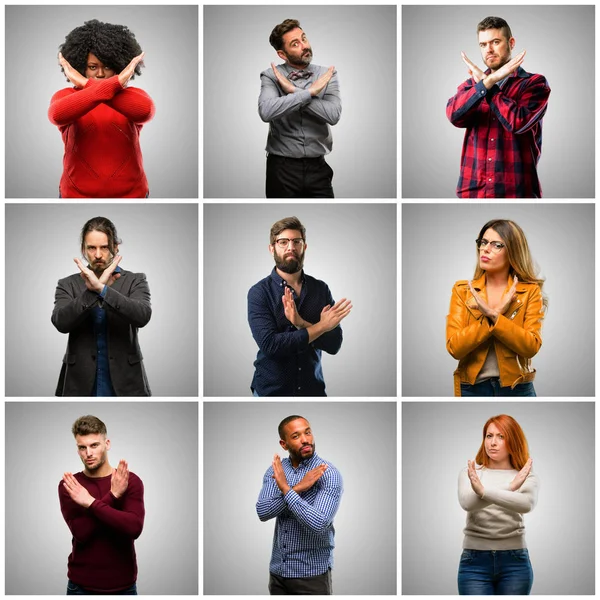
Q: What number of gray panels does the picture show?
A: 9